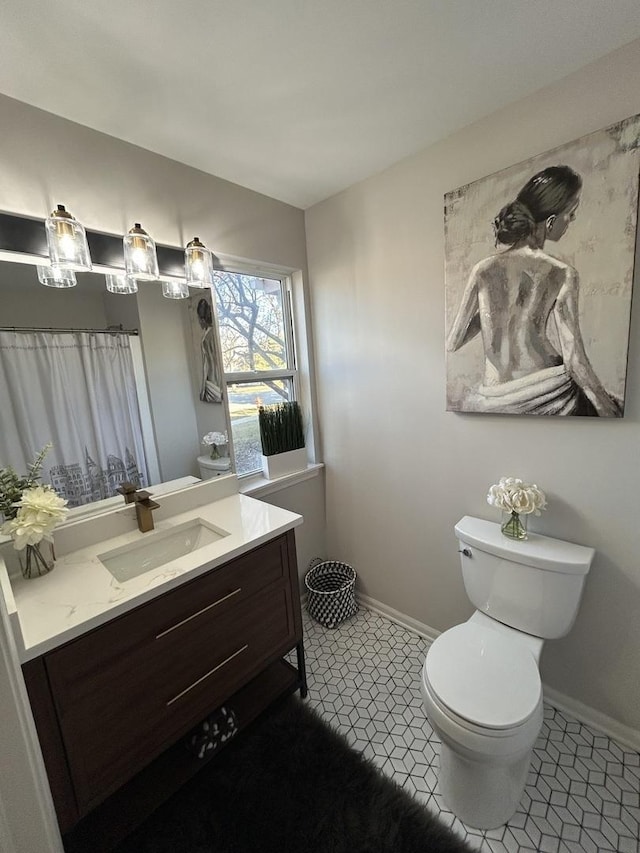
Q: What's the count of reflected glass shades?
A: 3